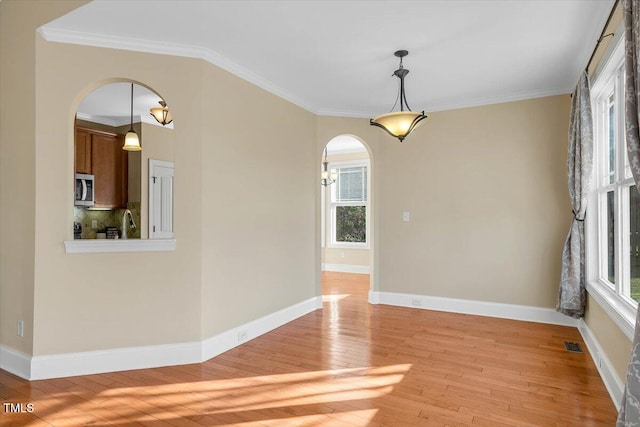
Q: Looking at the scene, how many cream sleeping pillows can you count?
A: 0